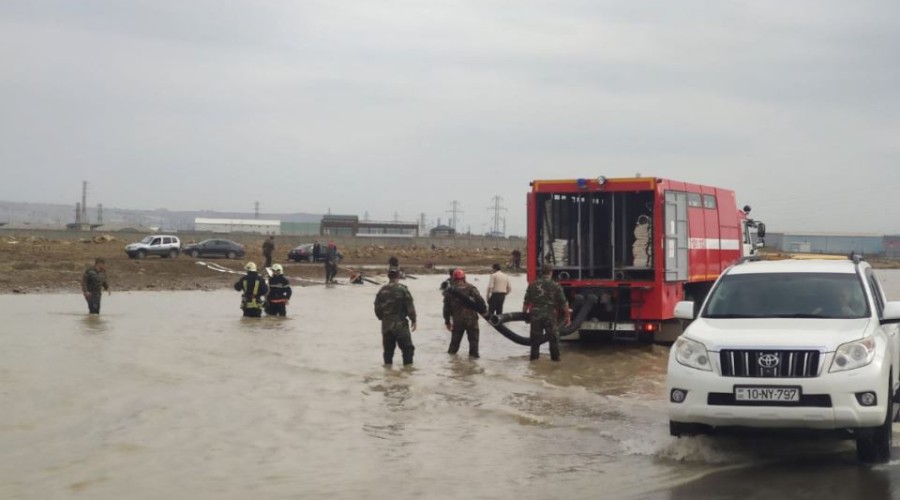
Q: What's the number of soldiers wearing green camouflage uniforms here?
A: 4